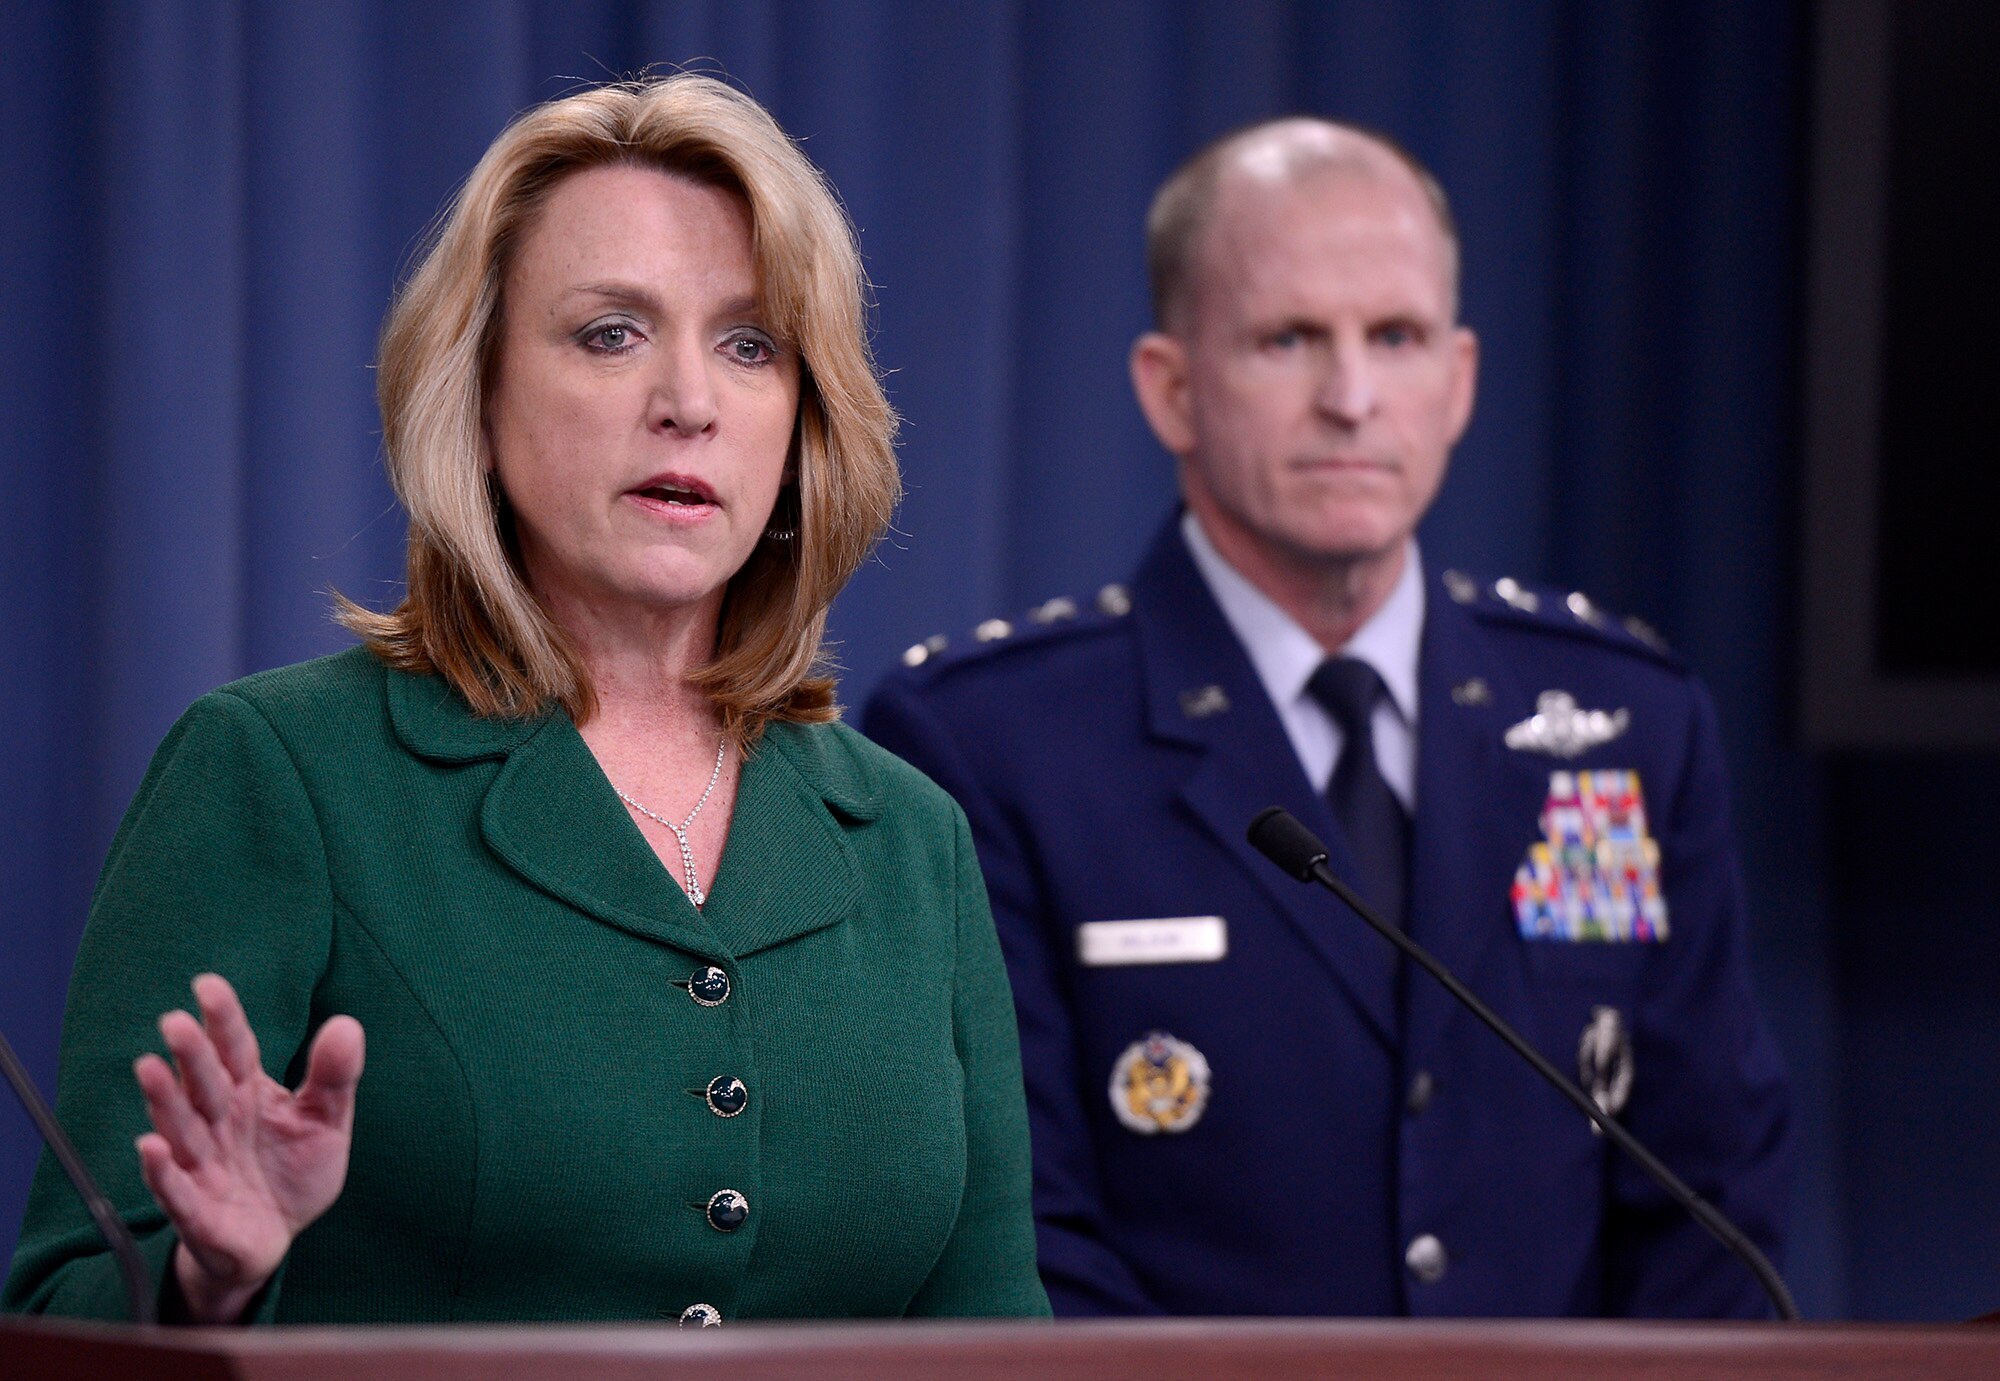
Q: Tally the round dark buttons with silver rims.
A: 4